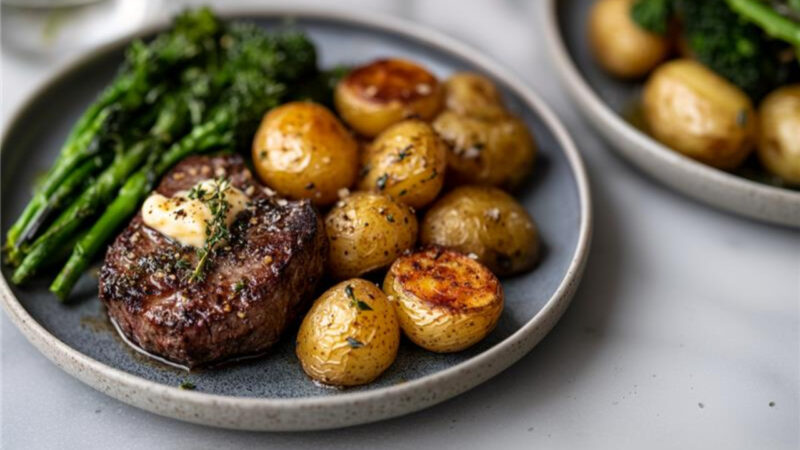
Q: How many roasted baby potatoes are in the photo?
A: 12